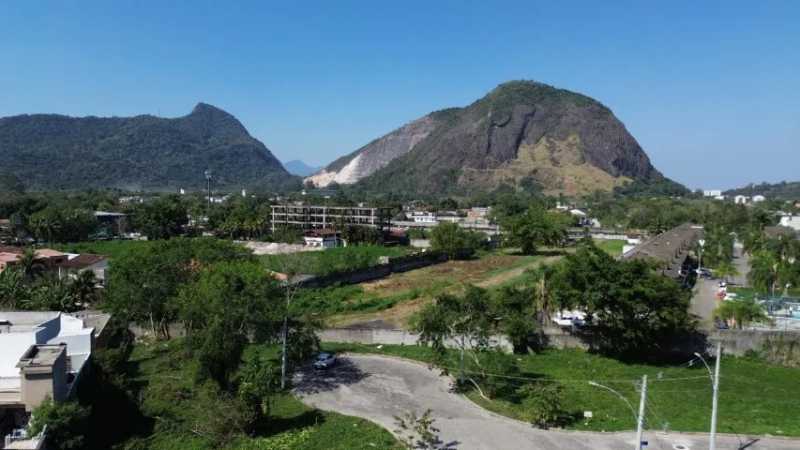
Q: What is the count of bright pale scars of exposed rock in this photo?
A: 1